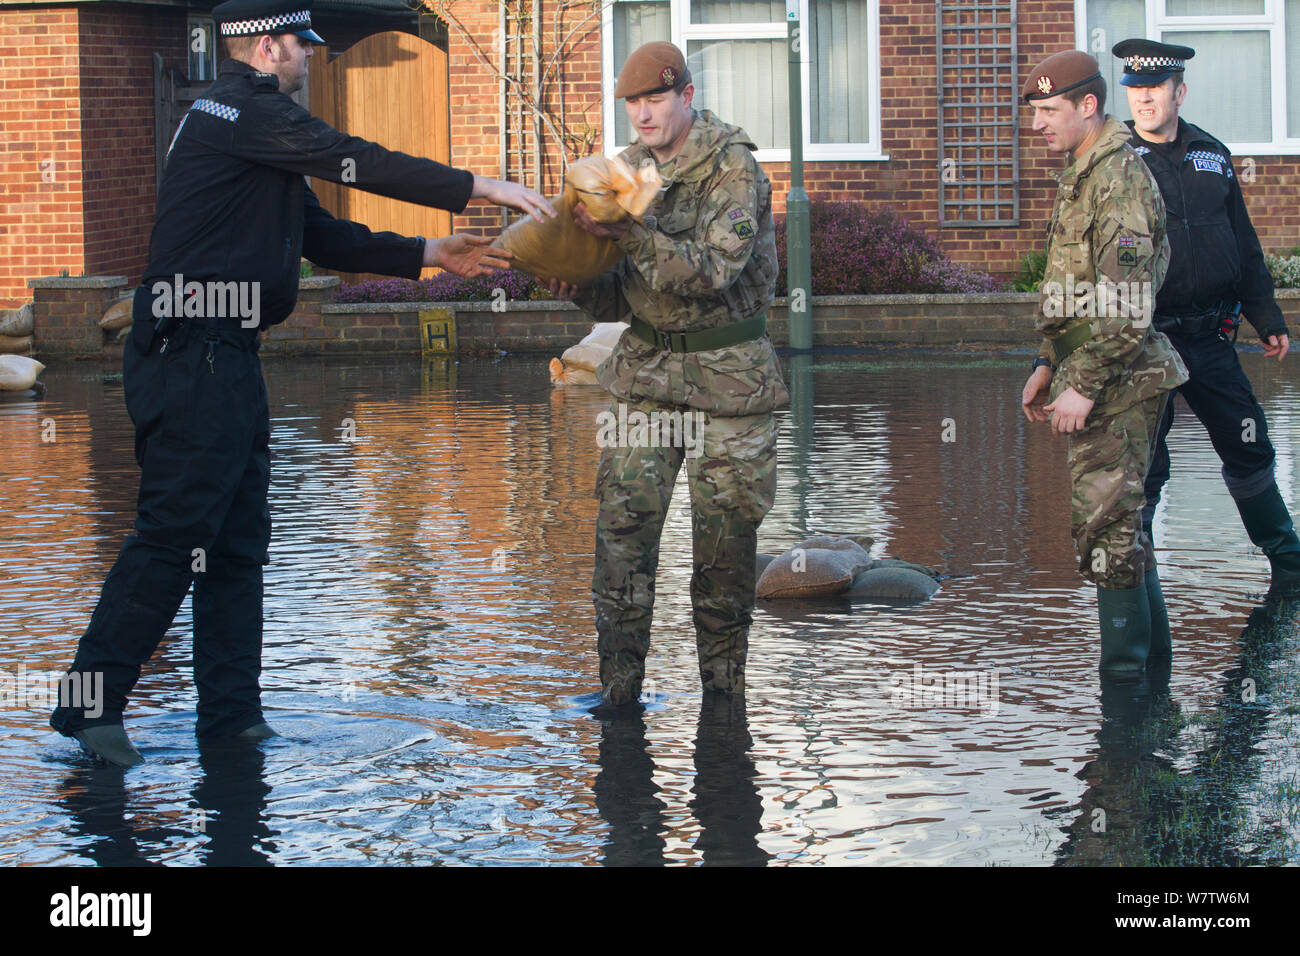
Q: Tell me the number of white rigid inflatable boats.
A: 0